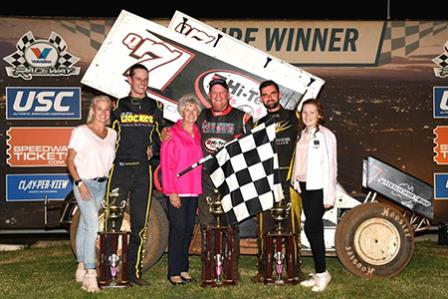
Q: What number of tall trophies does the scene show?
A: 3